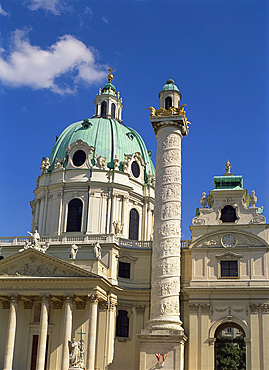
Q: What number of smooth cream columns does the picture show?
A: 4